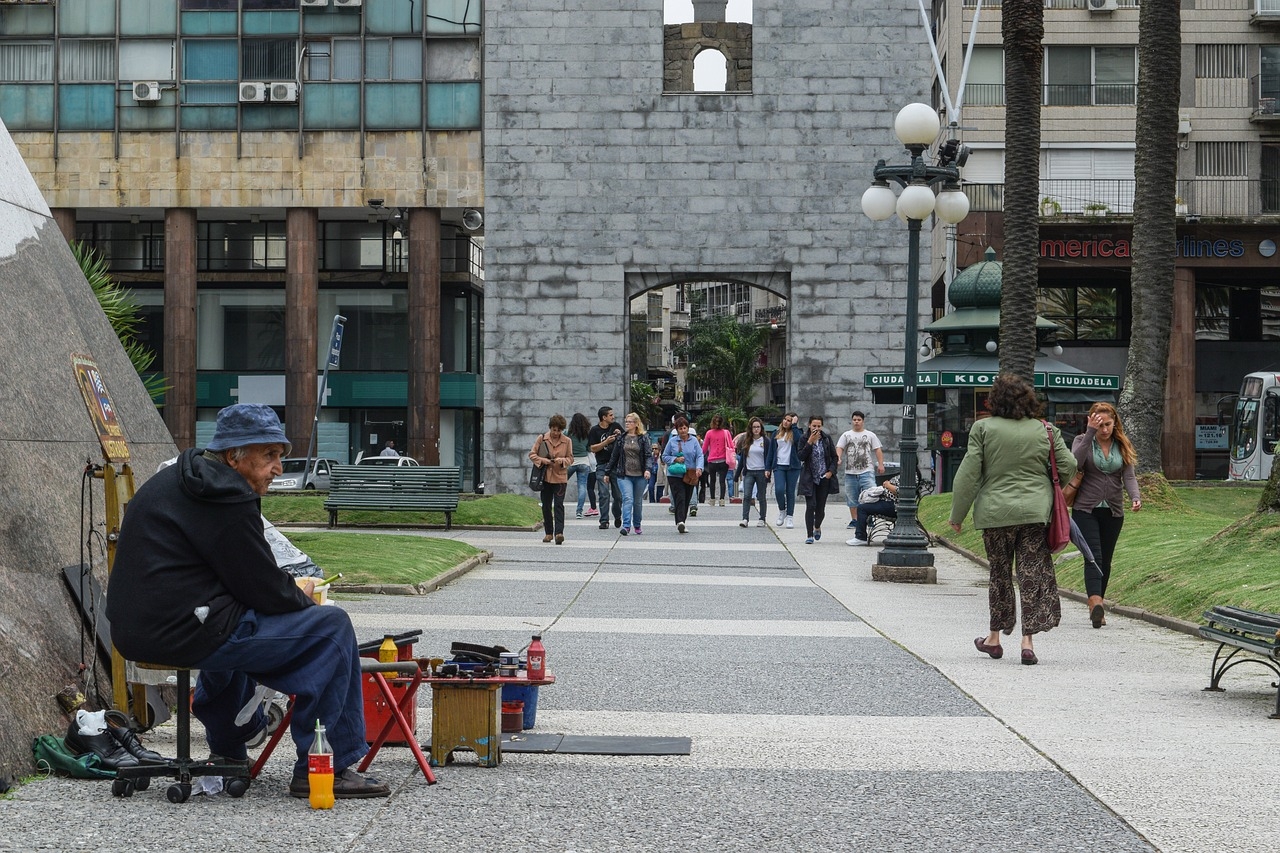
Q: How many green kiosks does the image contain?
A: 1